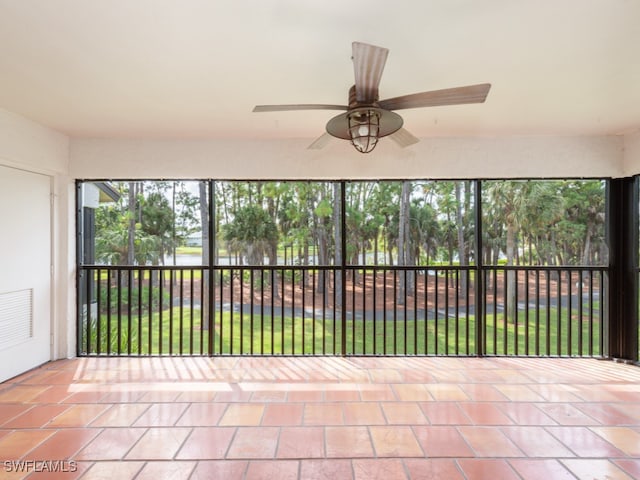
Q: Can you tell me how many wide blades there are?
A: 5